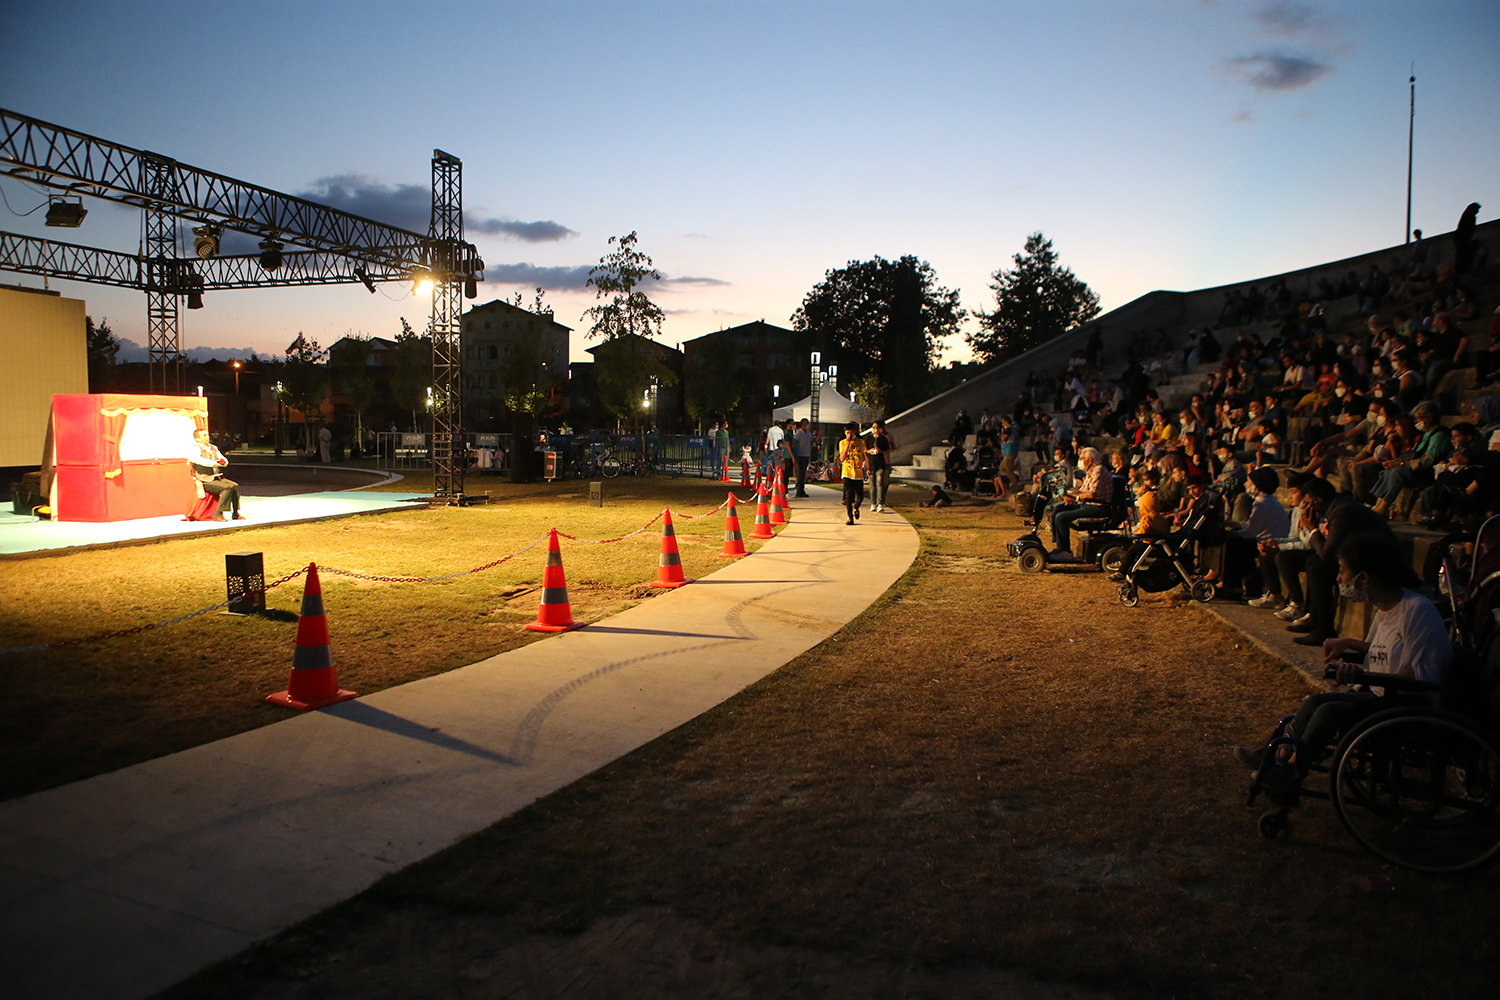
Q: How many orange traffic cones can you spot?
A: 13